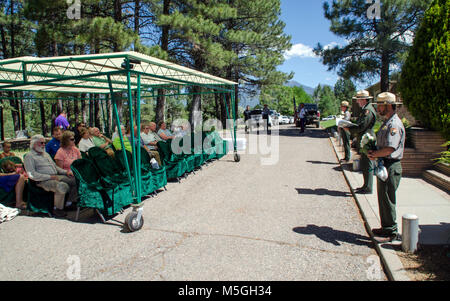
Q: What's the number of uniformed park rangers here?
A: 3